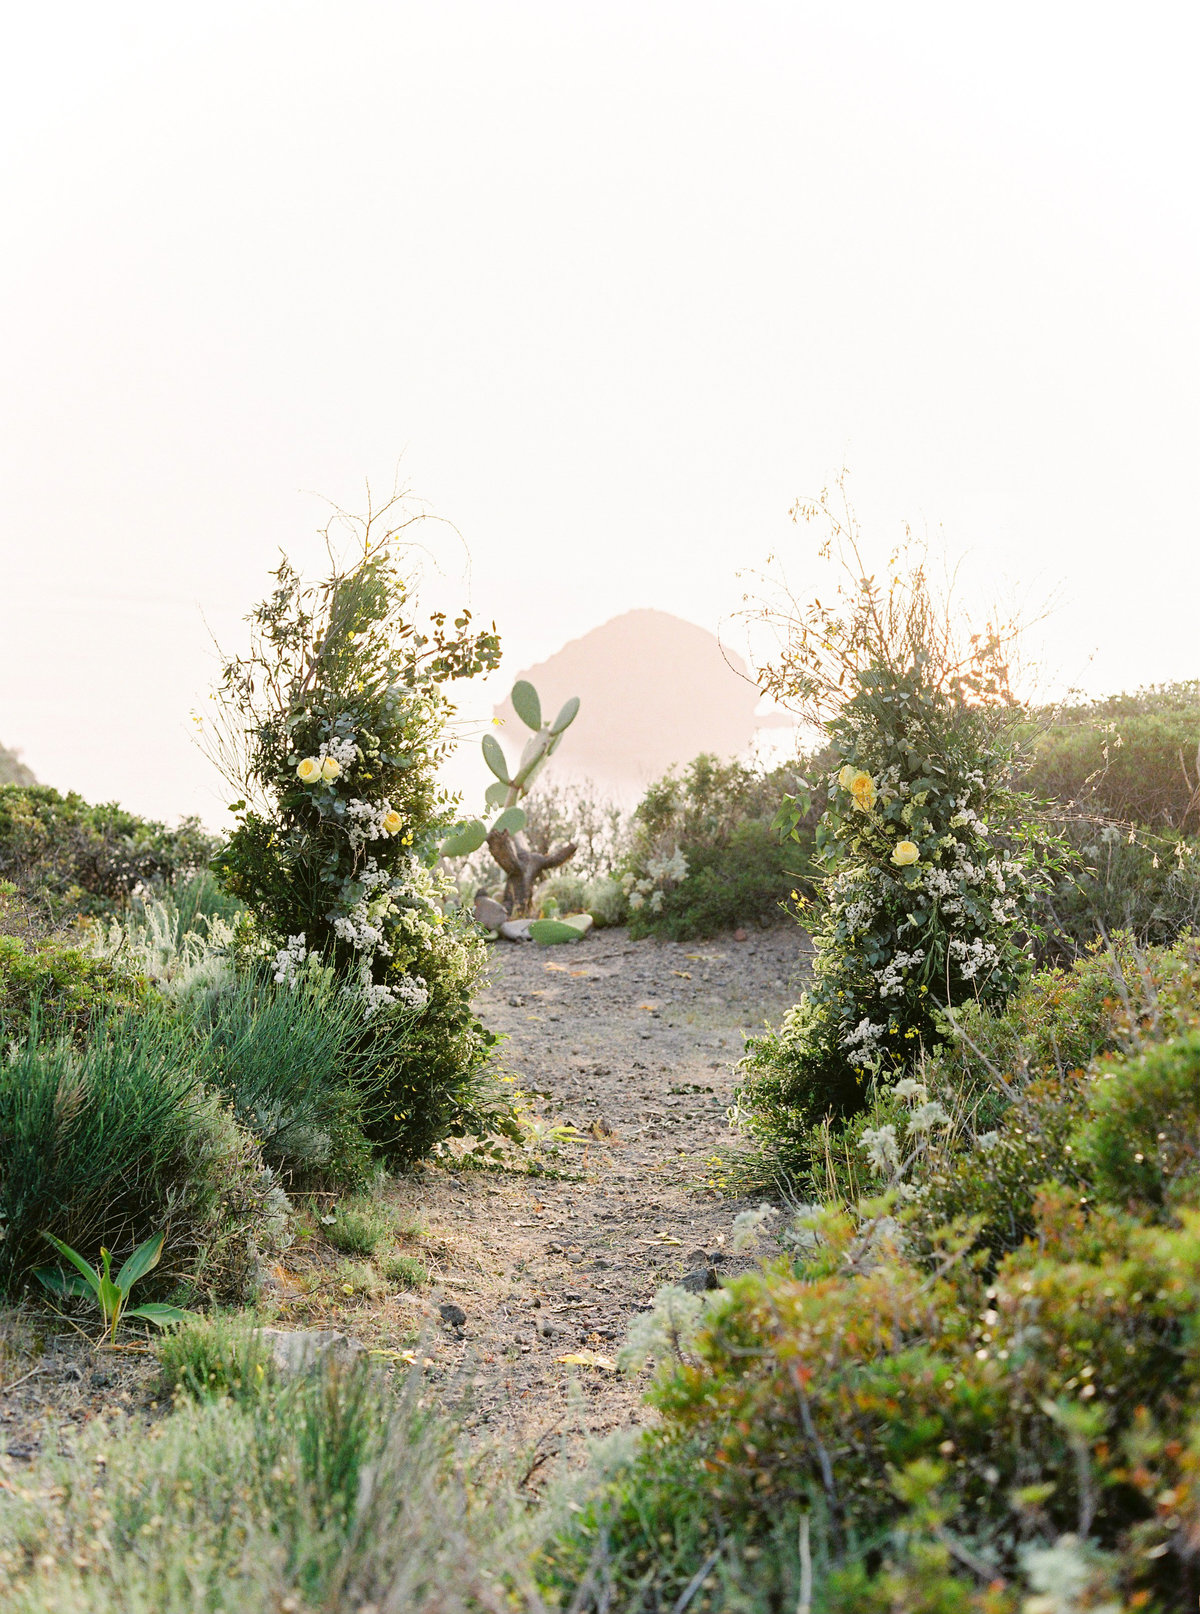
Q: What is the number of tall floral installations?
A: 2